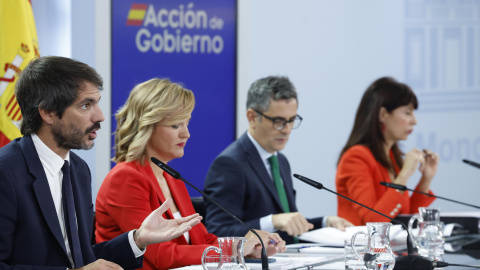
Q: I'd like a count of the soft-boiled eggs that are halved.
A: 0